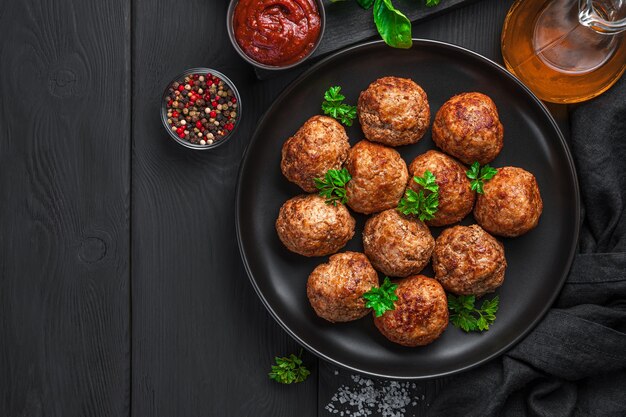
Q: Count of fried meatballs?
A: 11